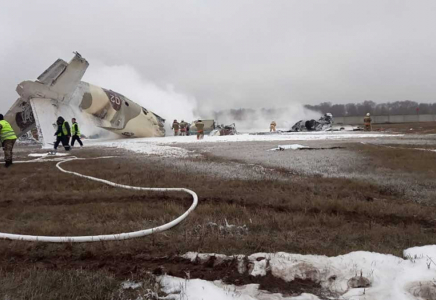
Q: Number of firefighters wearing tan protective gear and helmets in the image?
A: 5